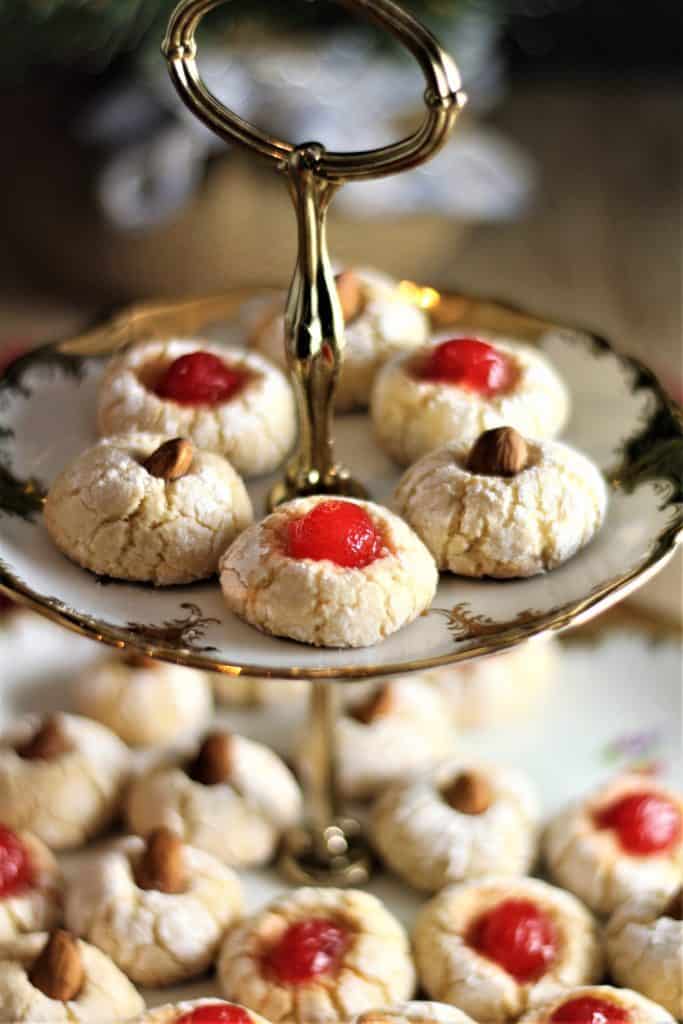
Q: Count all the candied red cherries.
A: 9